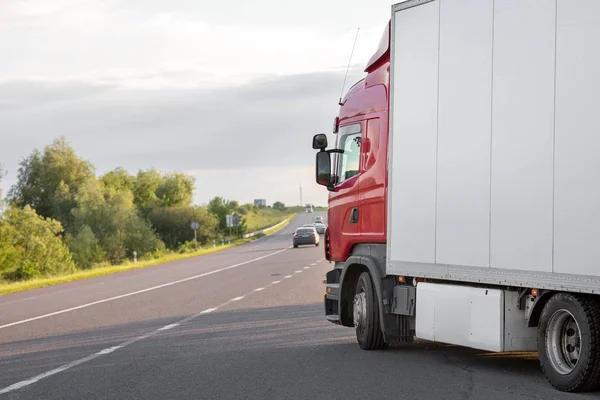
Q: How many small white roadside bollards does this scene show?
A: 4